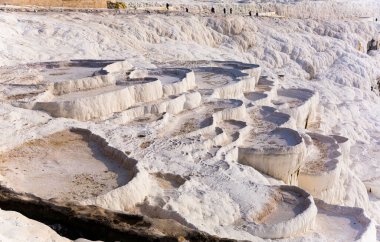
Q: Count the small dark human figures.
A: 8